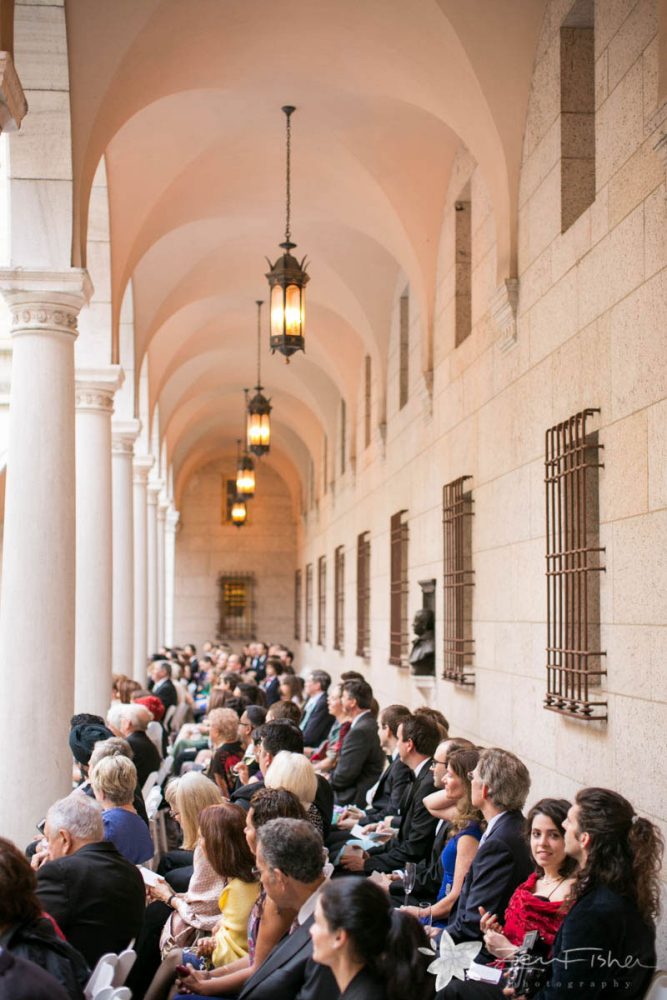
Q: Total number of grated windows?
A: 9